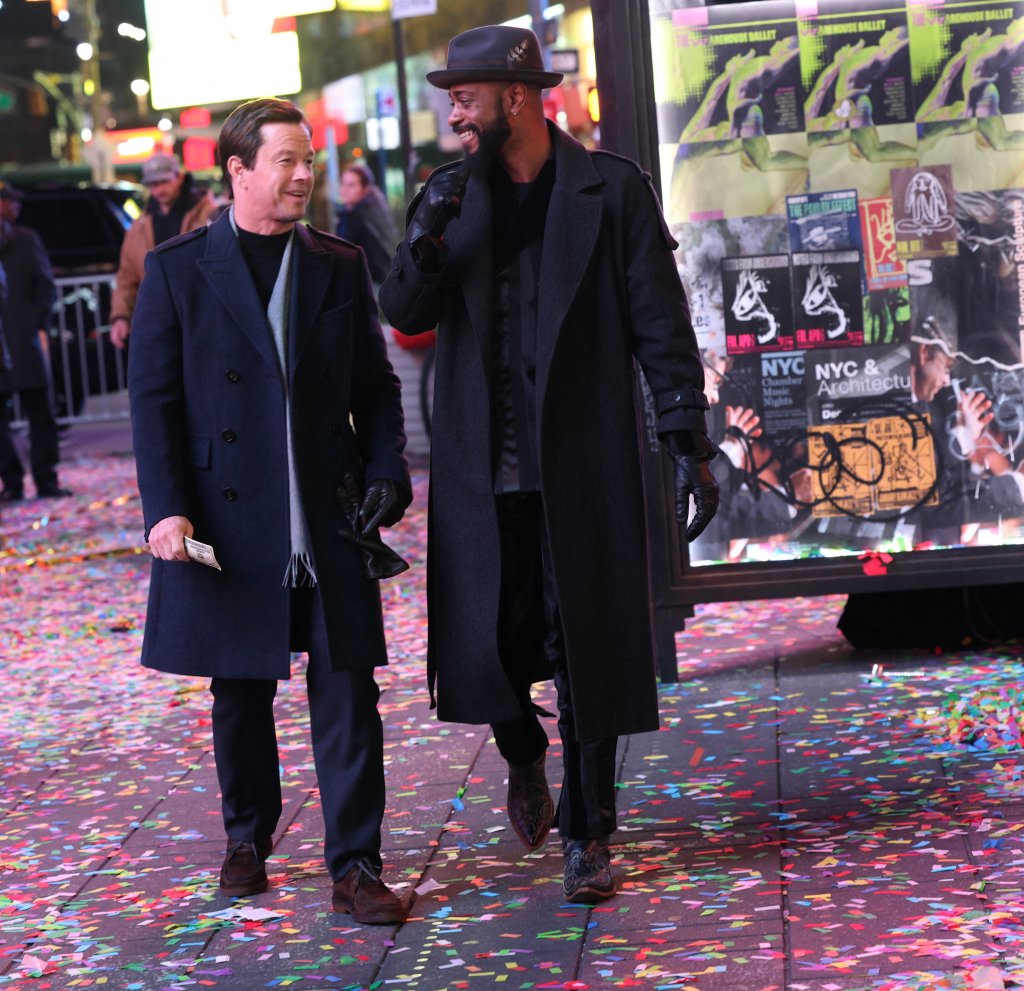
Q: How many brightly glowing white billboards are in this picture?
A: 1